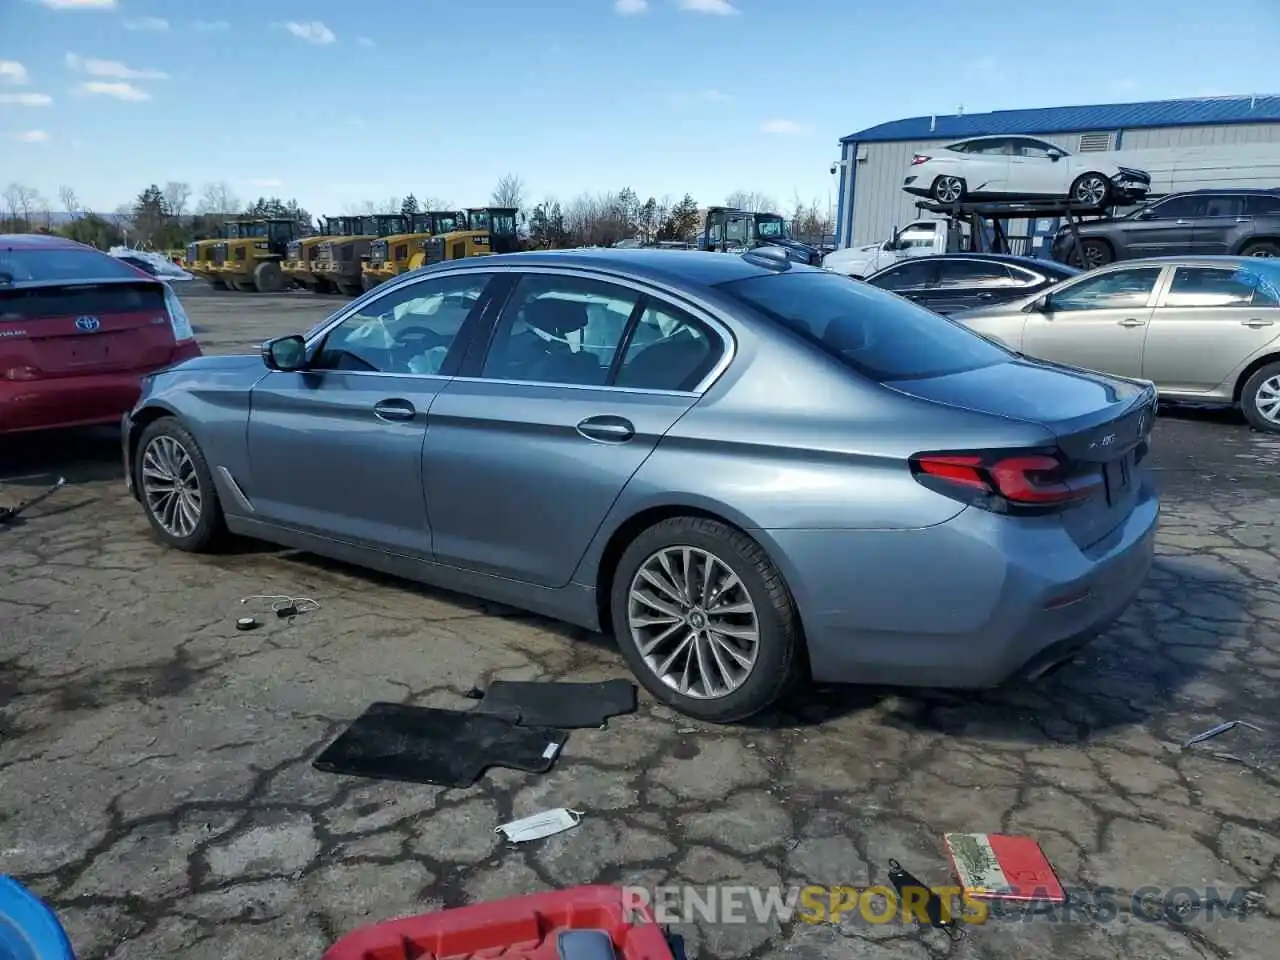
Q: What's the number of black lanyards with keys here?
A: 1